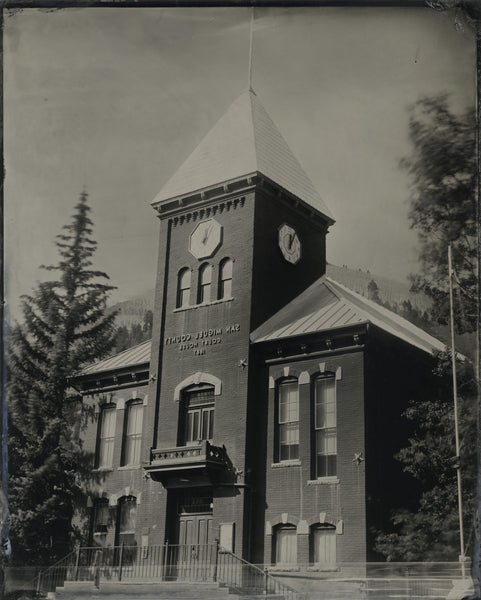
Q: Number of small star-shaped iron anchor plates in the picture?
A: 5